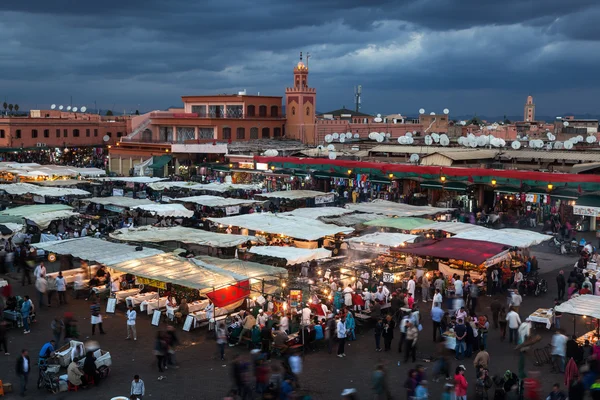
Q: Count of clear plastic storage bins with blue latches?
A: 0